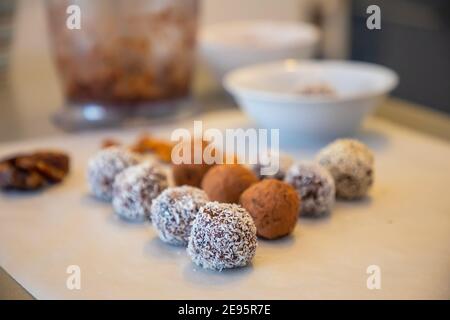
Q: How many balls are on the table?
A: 10